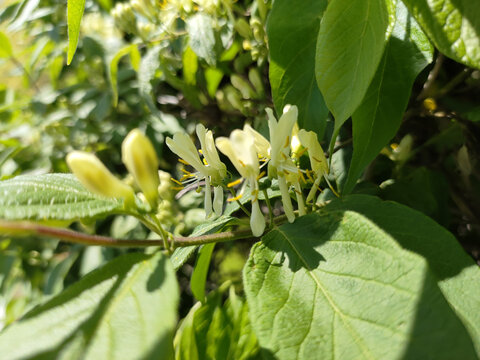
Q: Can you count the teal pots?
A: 0